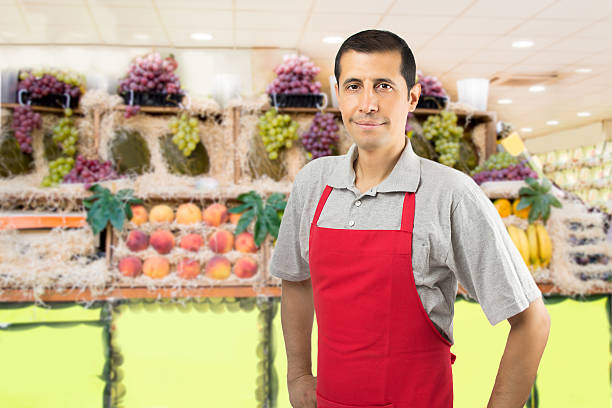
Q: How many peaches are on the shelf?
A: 15